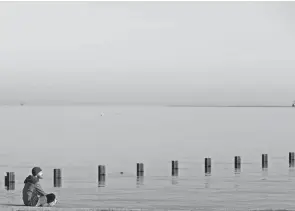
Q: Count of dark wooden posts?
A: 9